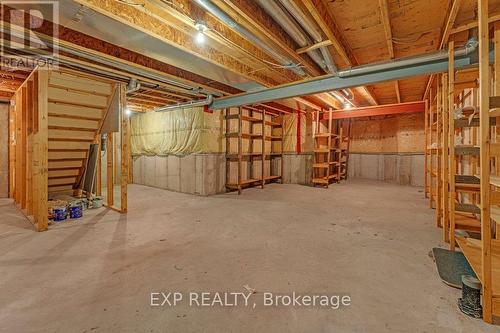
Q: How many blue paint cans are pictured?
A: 2